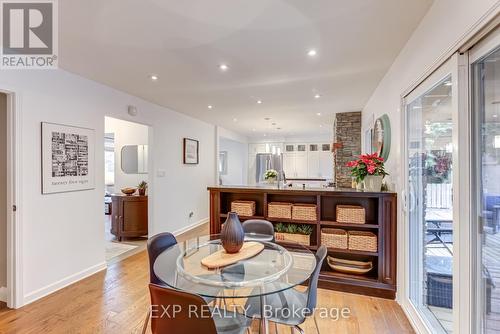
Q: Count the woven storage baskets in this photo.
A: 6